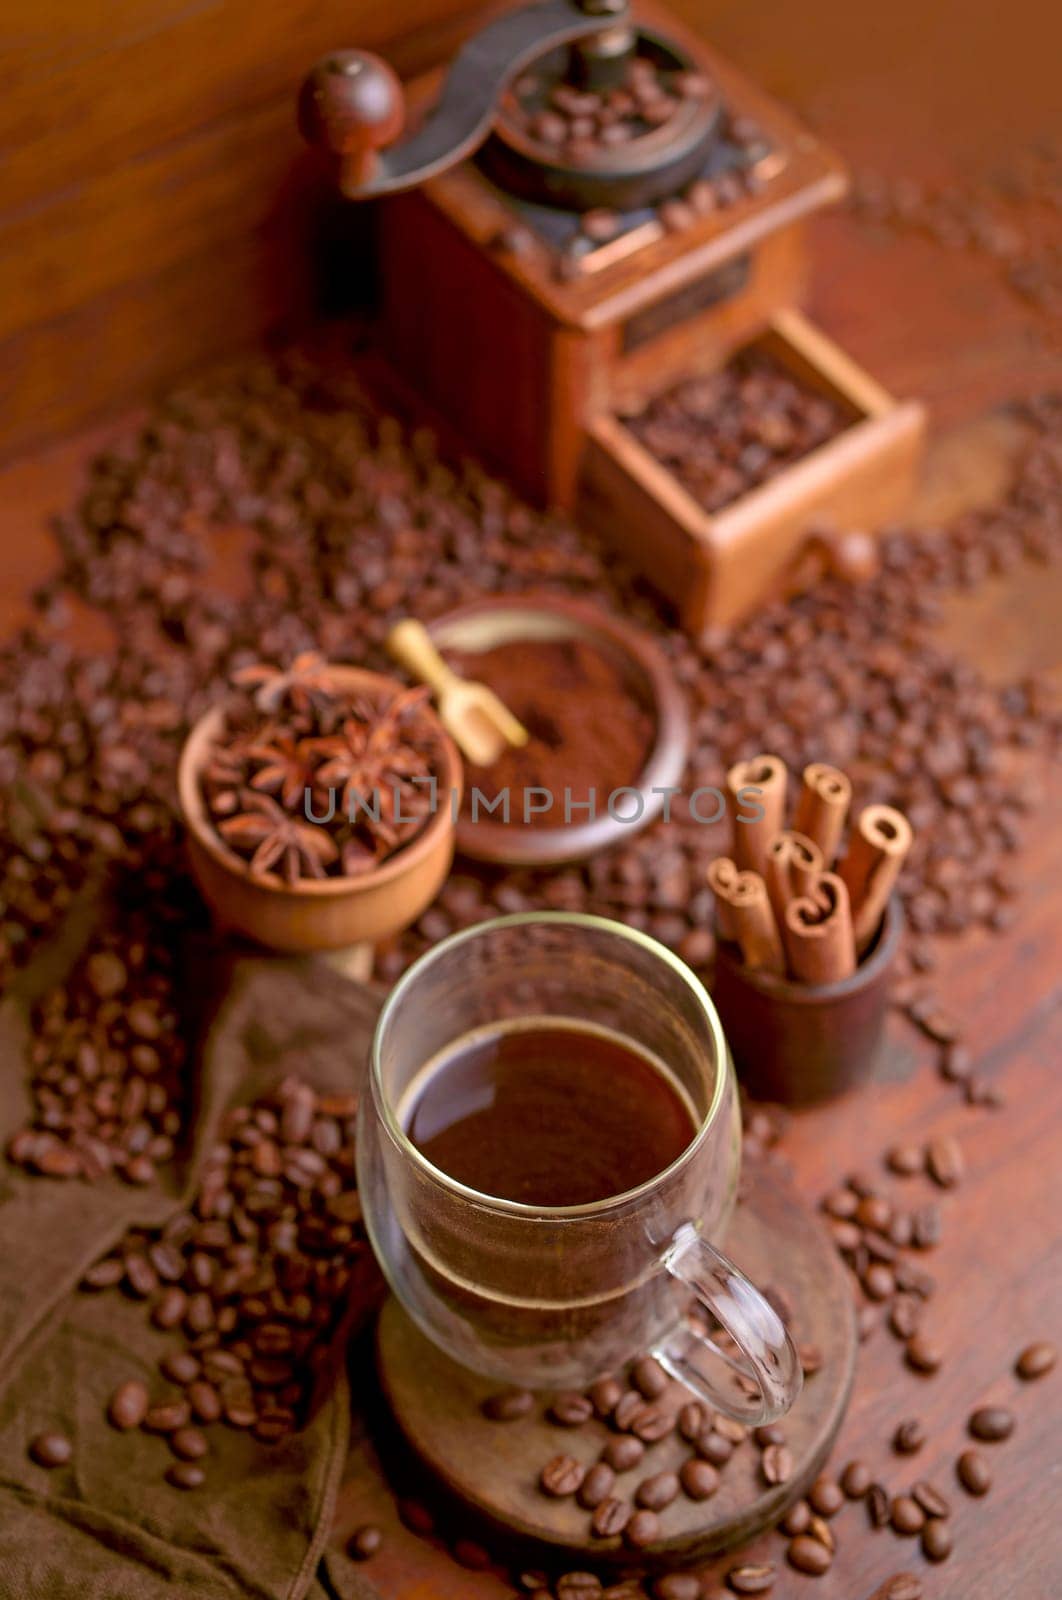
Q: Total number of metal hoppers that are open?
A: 1